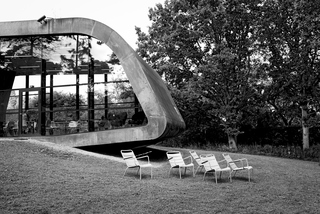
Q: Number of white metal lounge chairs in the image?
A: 5